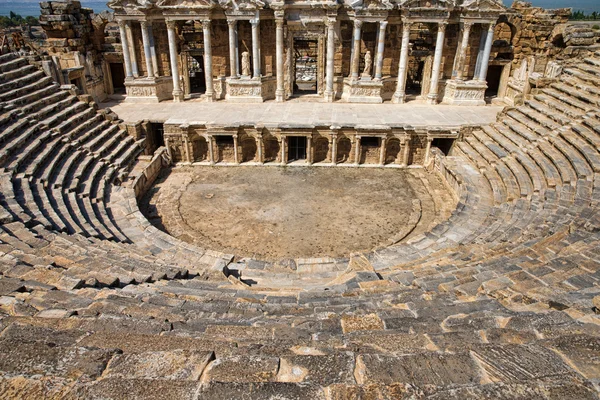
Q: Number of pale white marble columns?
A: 14